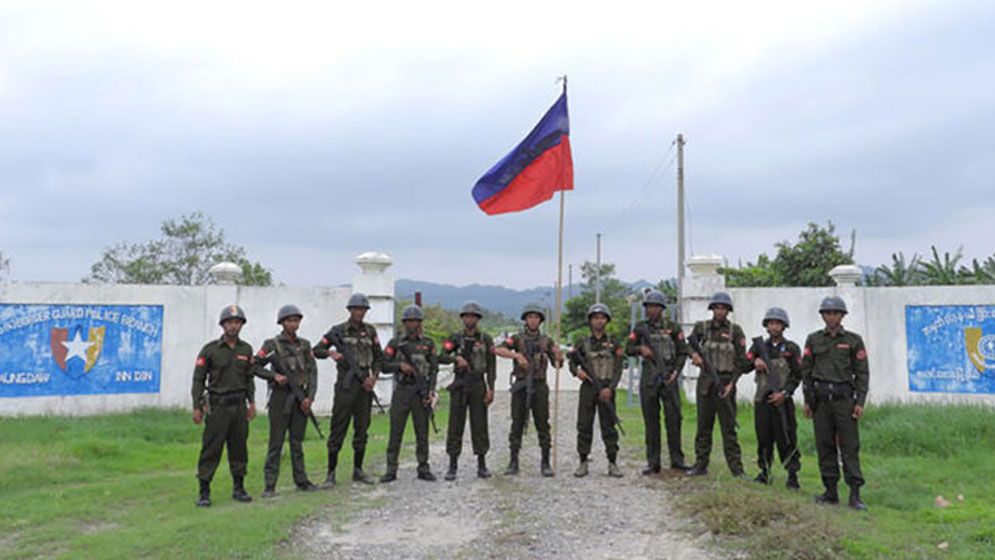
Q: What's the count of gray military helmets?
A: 11